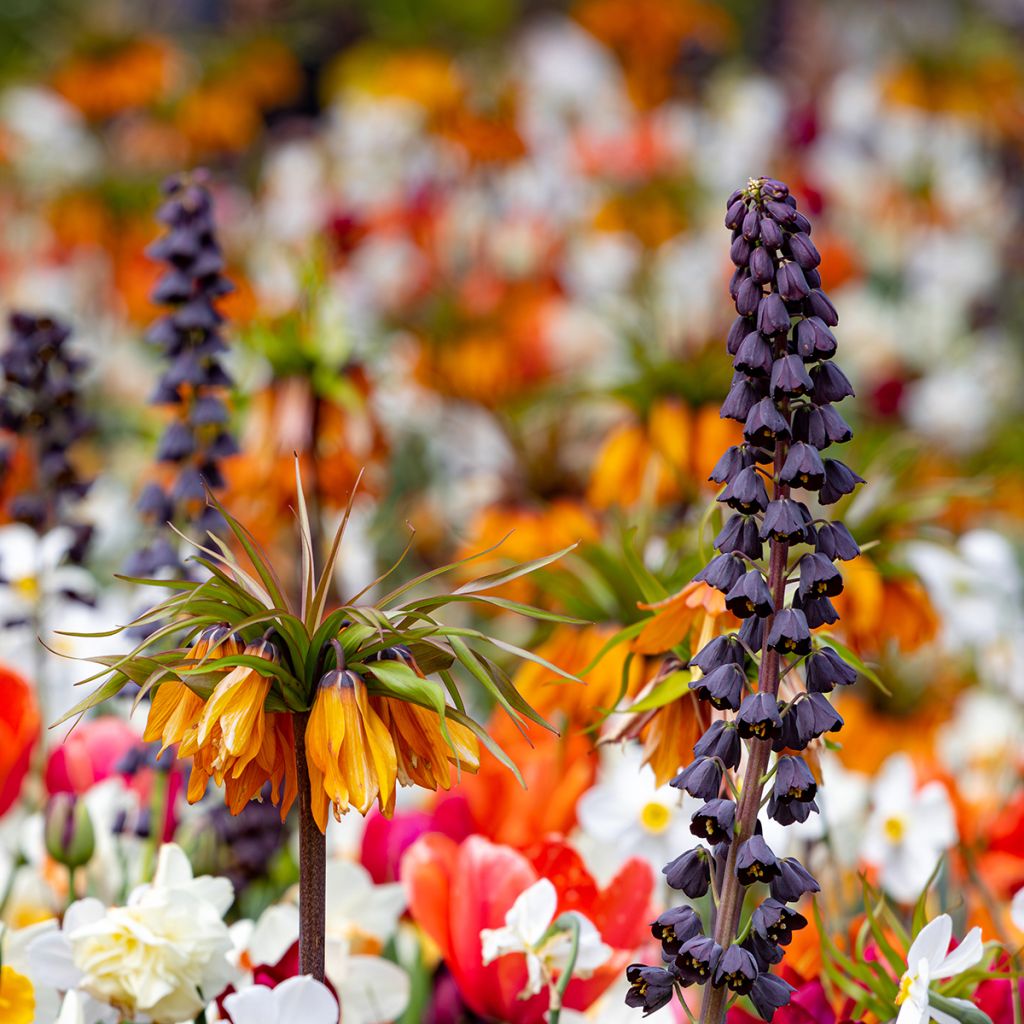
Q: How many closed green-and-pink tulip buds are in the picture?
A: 1